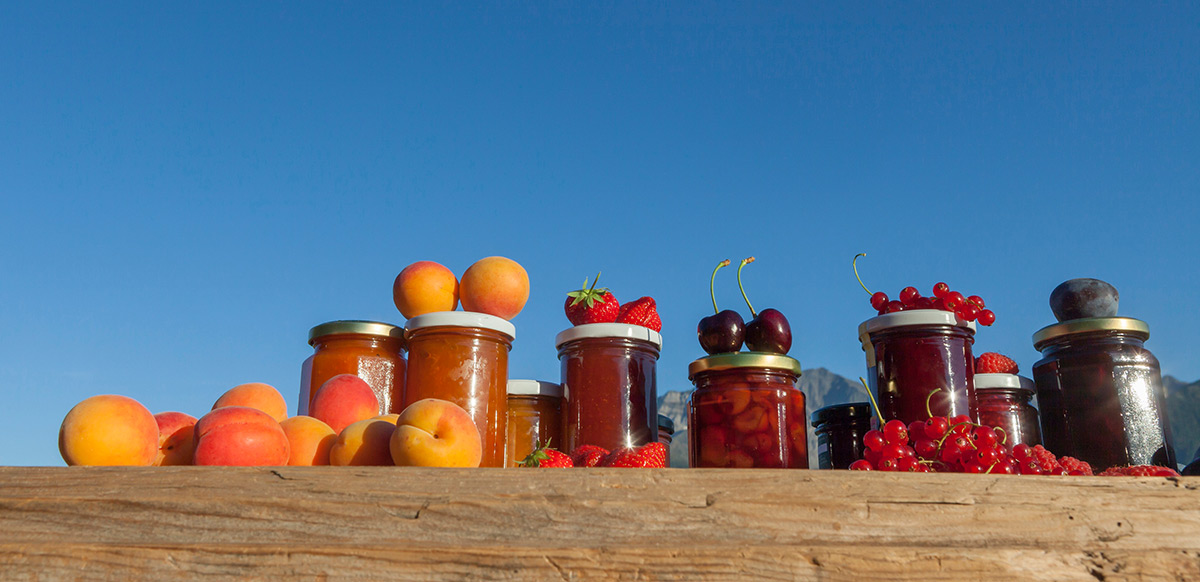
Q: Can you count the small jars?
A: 4